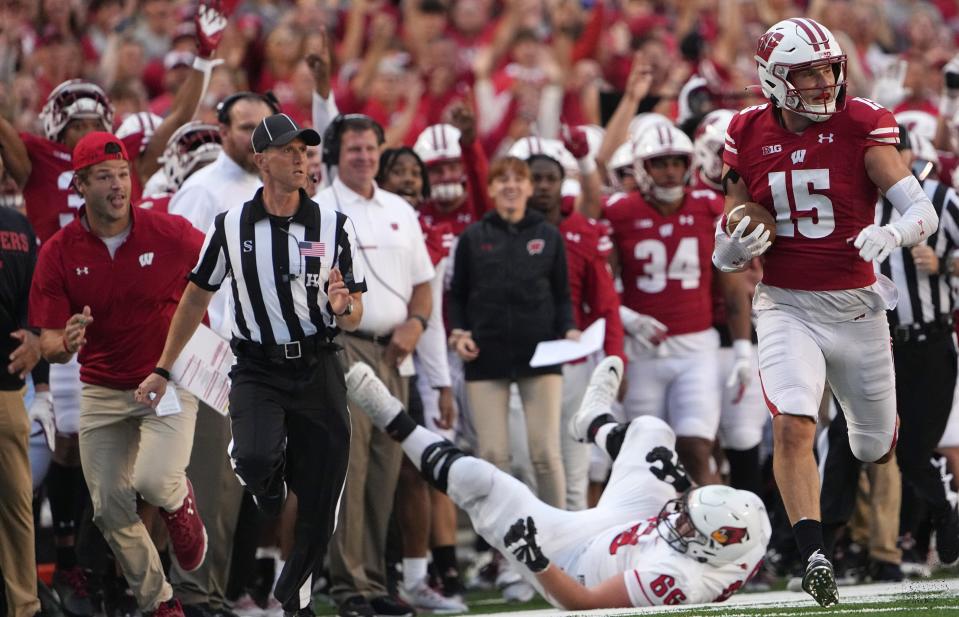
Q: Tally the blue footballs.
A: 0